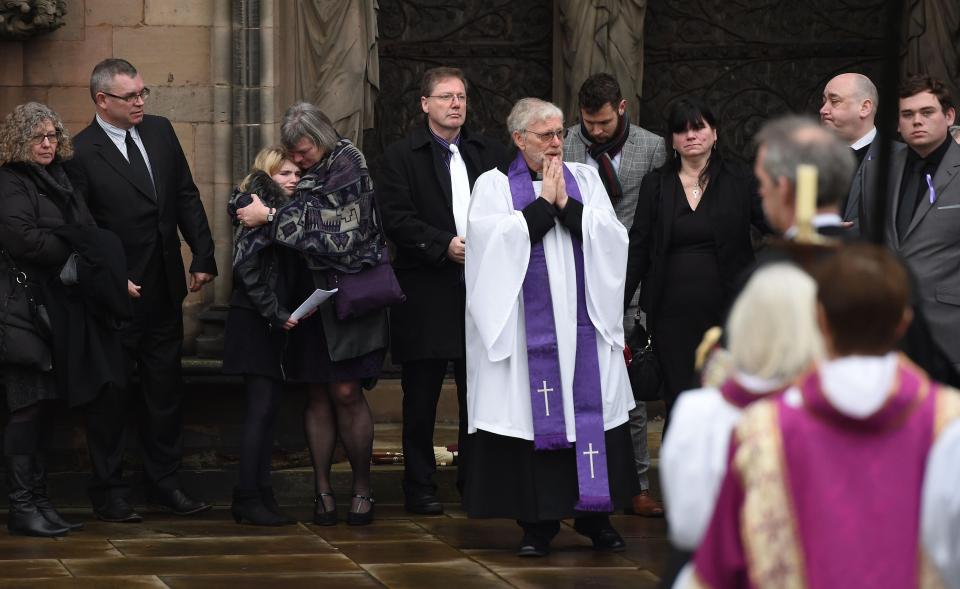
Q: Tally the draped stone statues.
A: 3